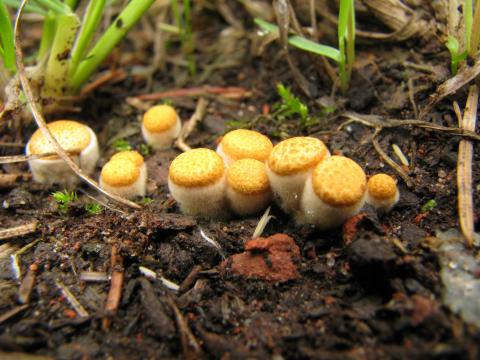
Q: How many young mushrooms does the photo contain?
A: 10